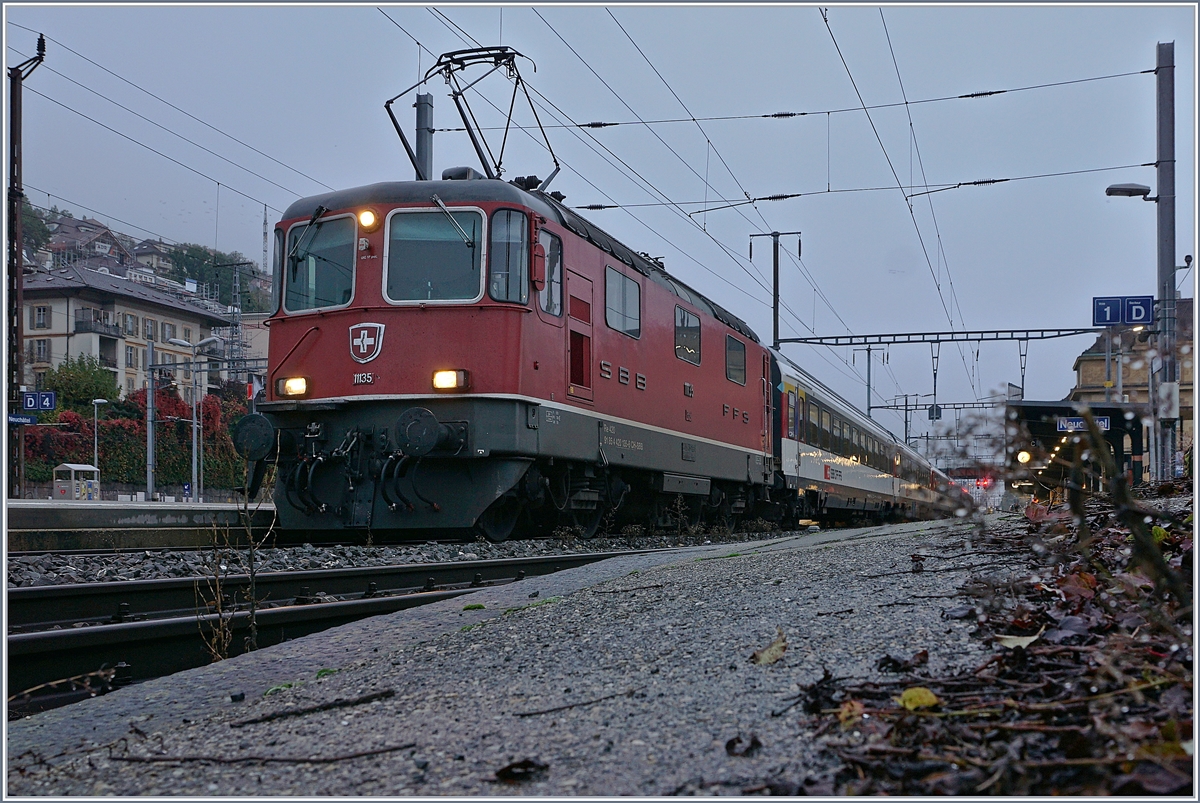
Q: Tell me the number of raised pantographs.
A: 1